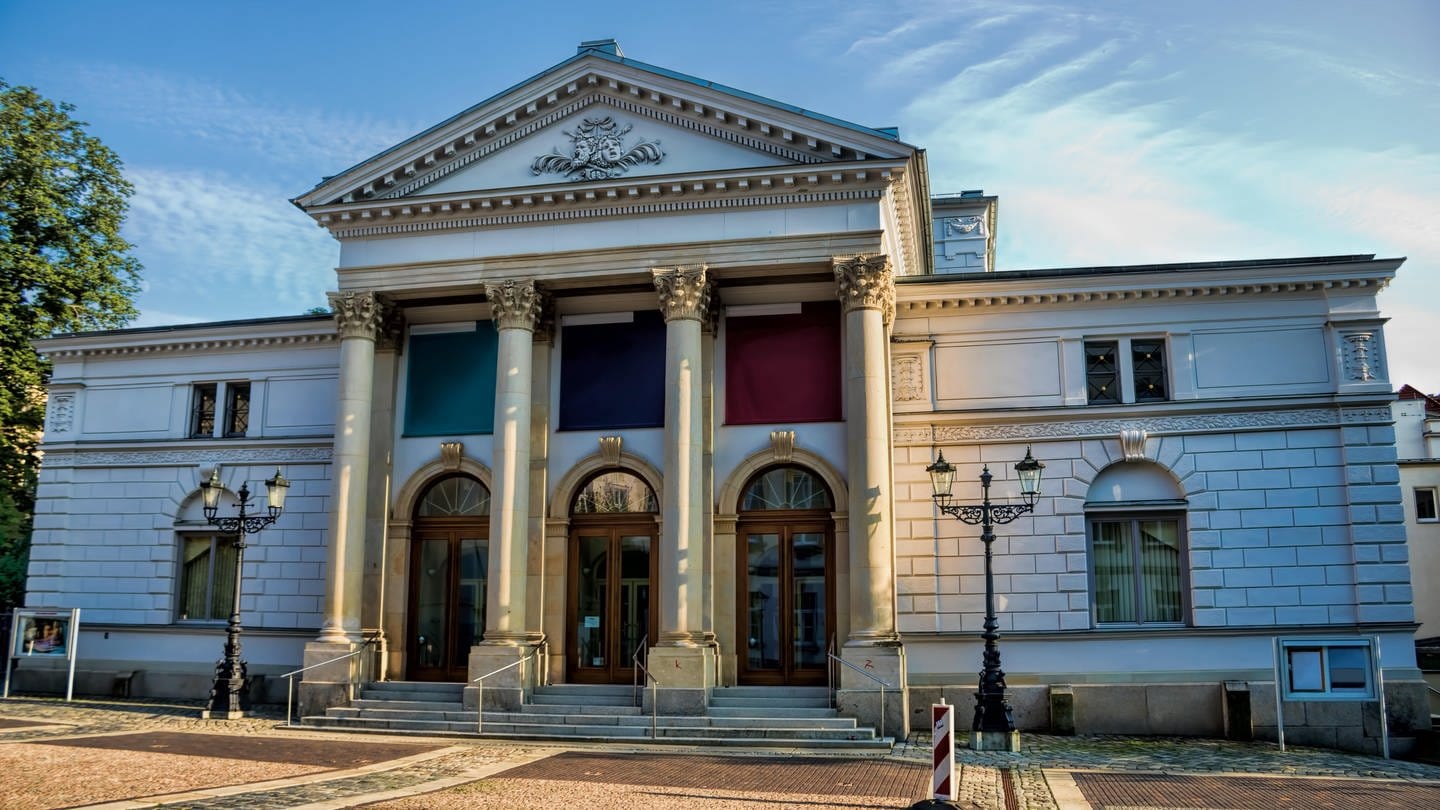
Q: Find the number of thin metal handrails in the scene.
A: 4